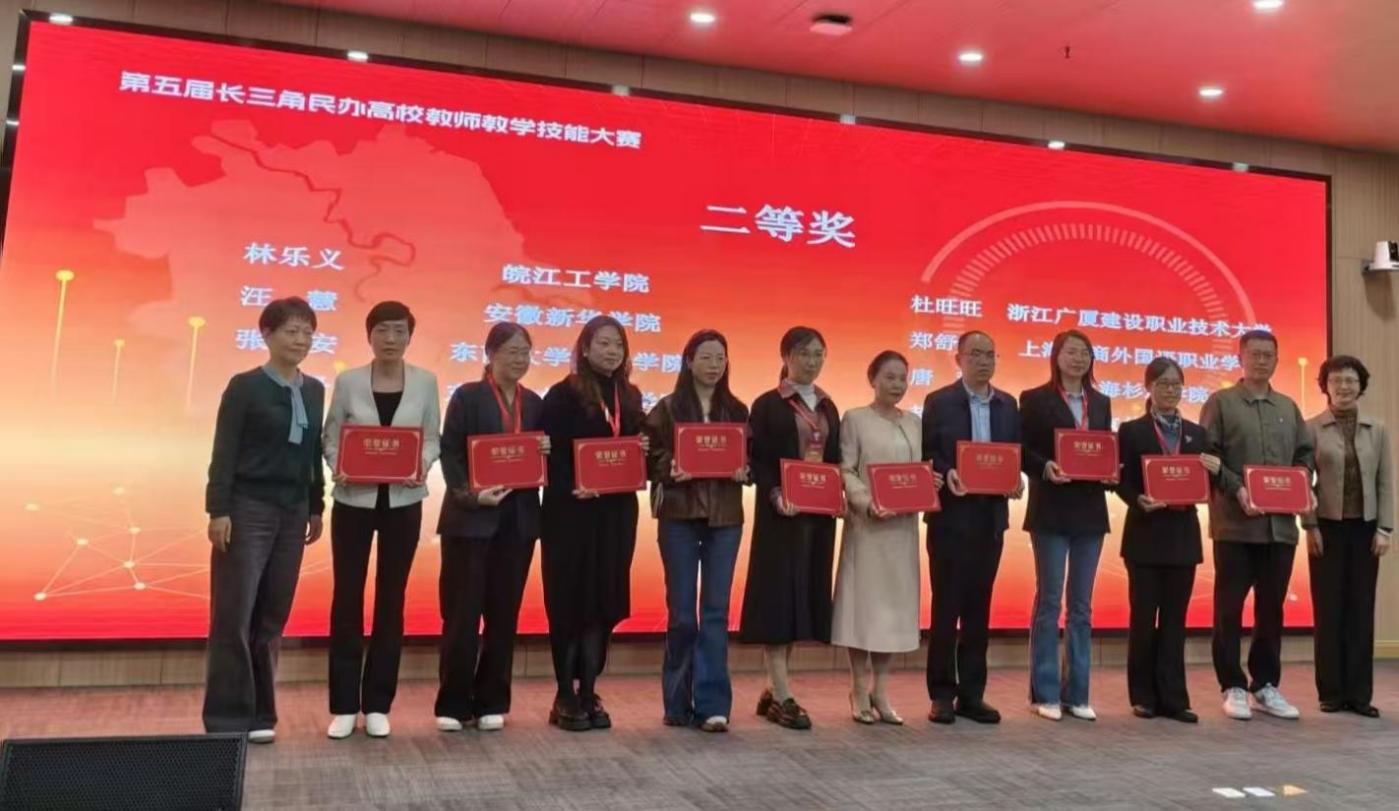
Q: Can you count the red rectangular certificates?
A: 10